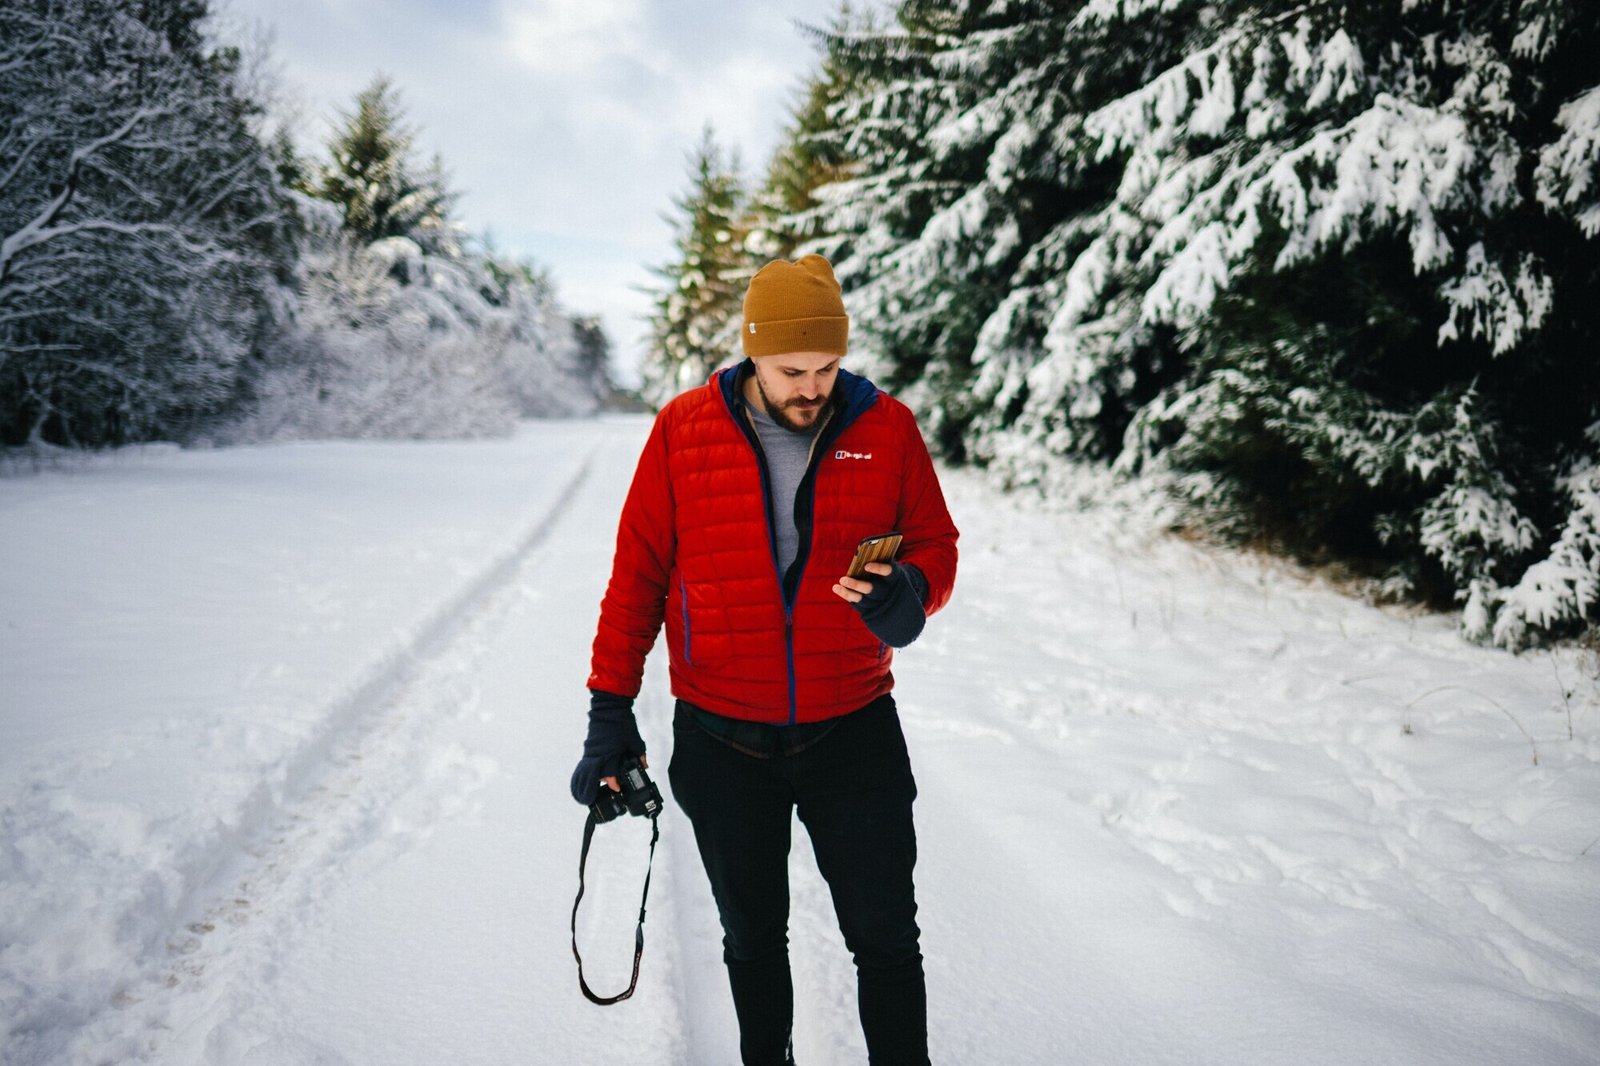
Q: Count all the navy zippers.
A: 3